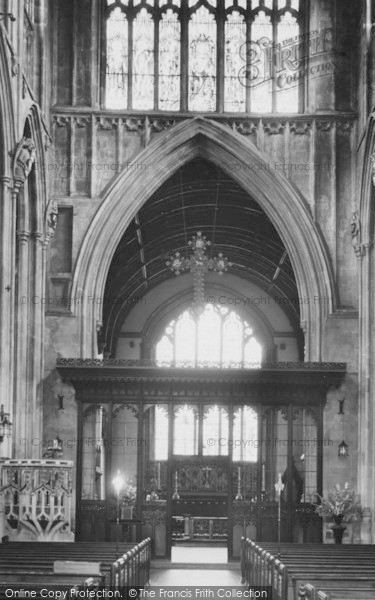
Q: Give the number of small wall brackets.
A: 2